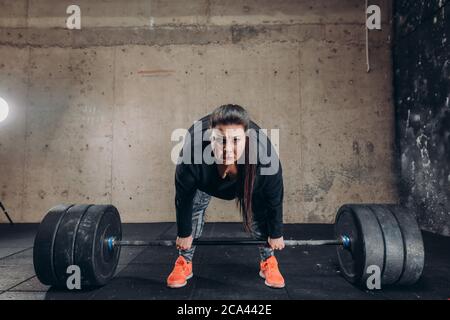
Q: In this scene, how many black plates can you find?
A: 6